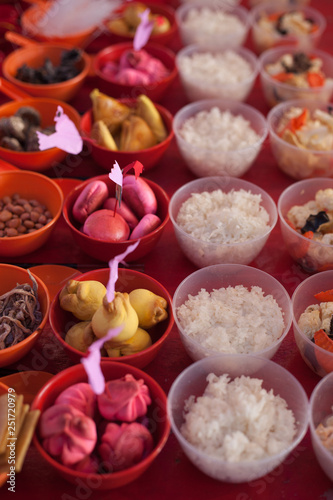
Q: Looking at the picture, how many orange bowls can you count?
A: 6